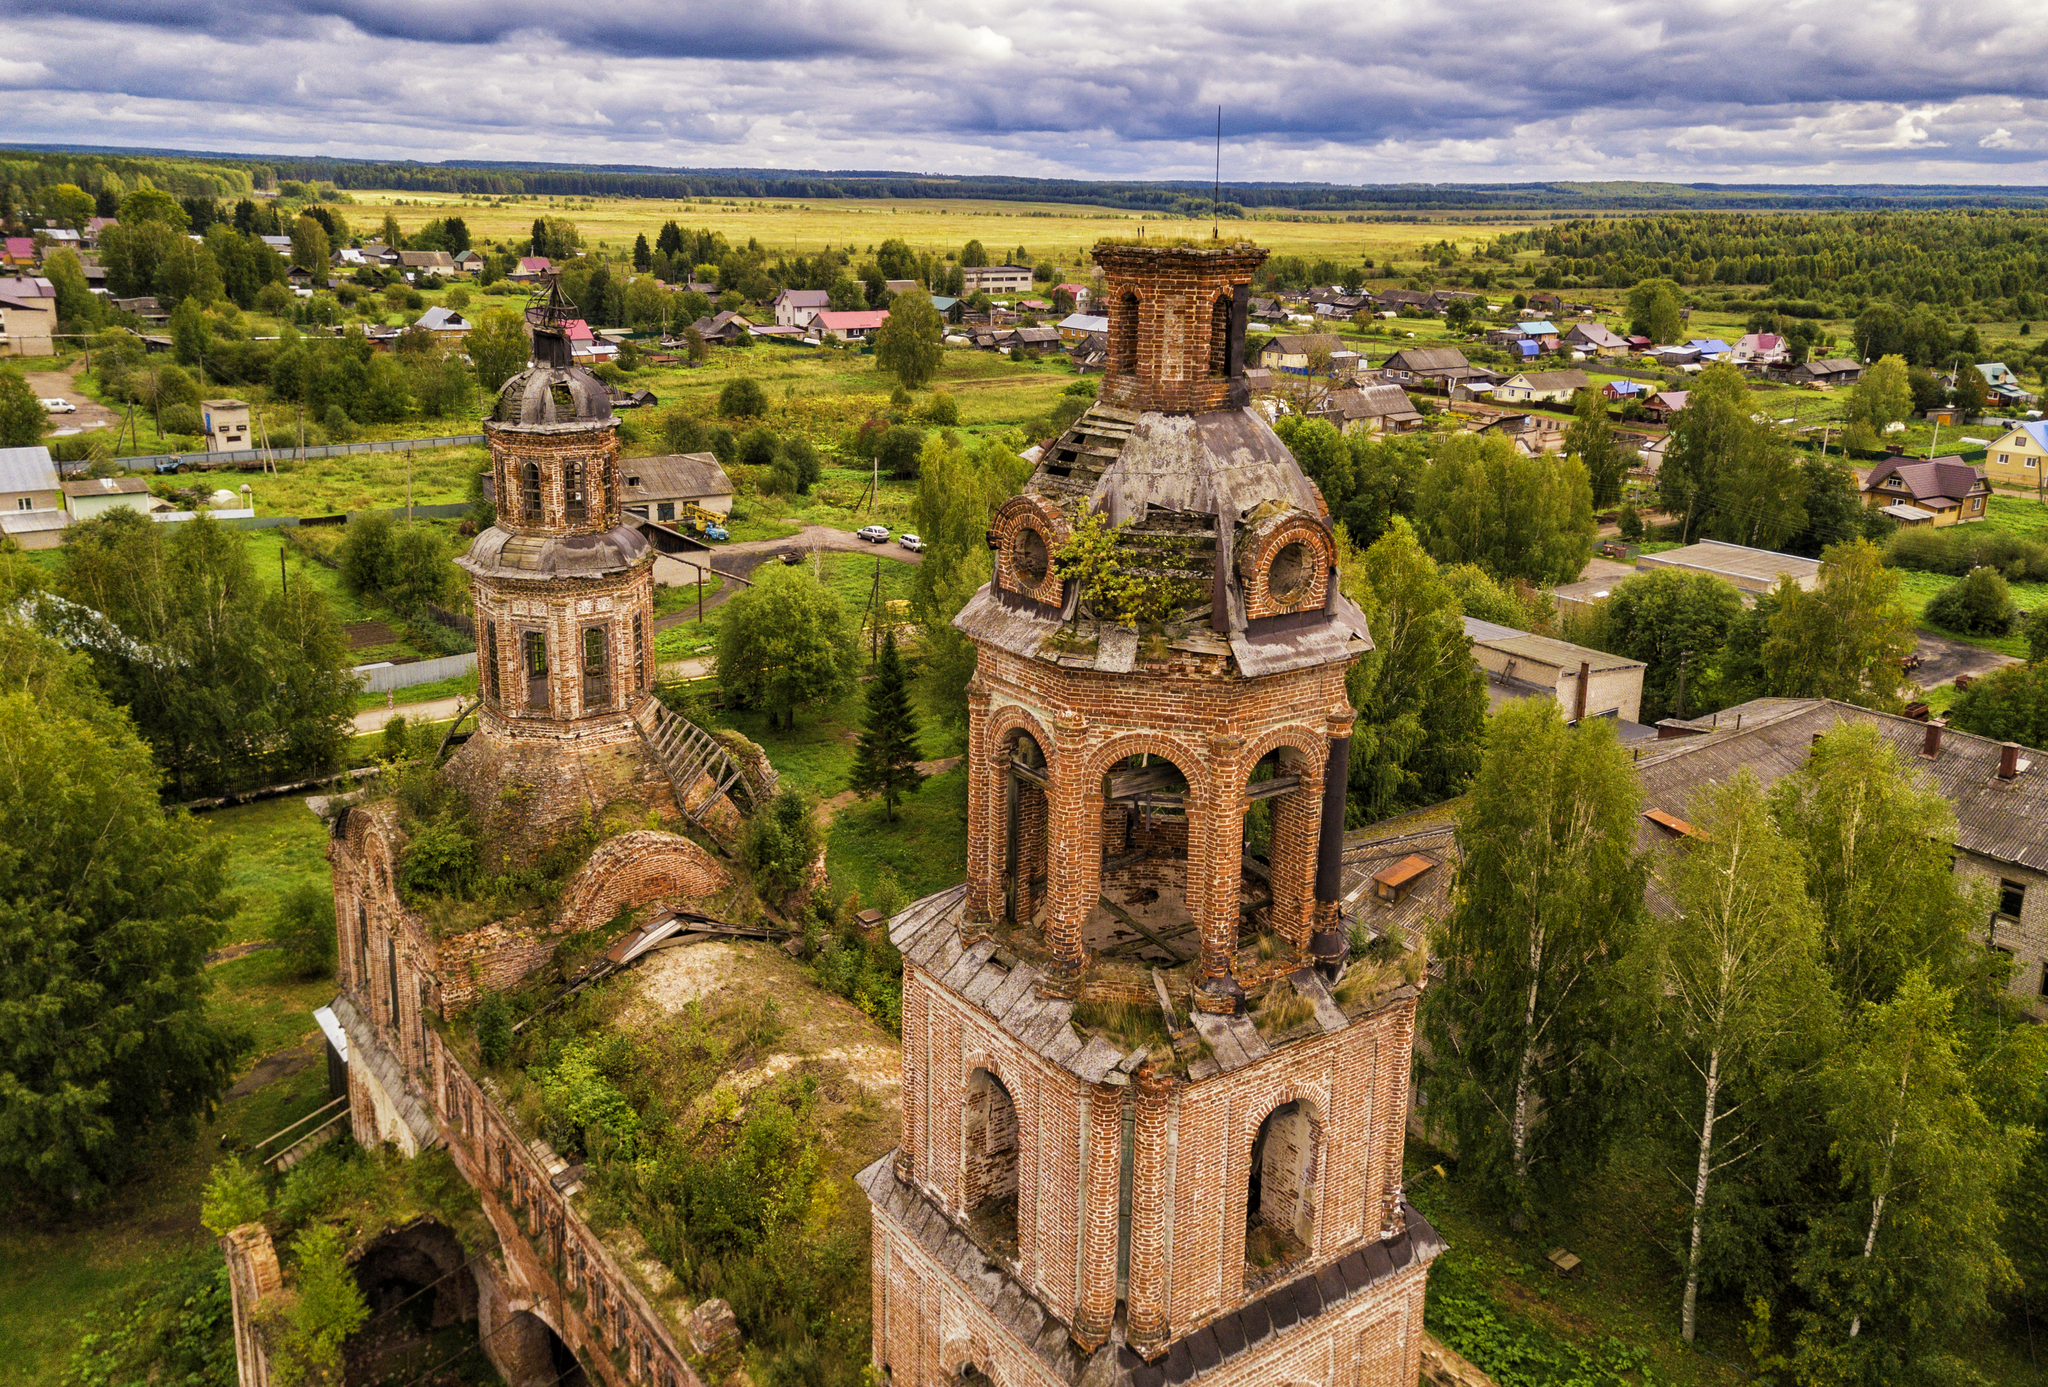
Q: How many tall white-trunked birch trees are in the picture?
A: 3